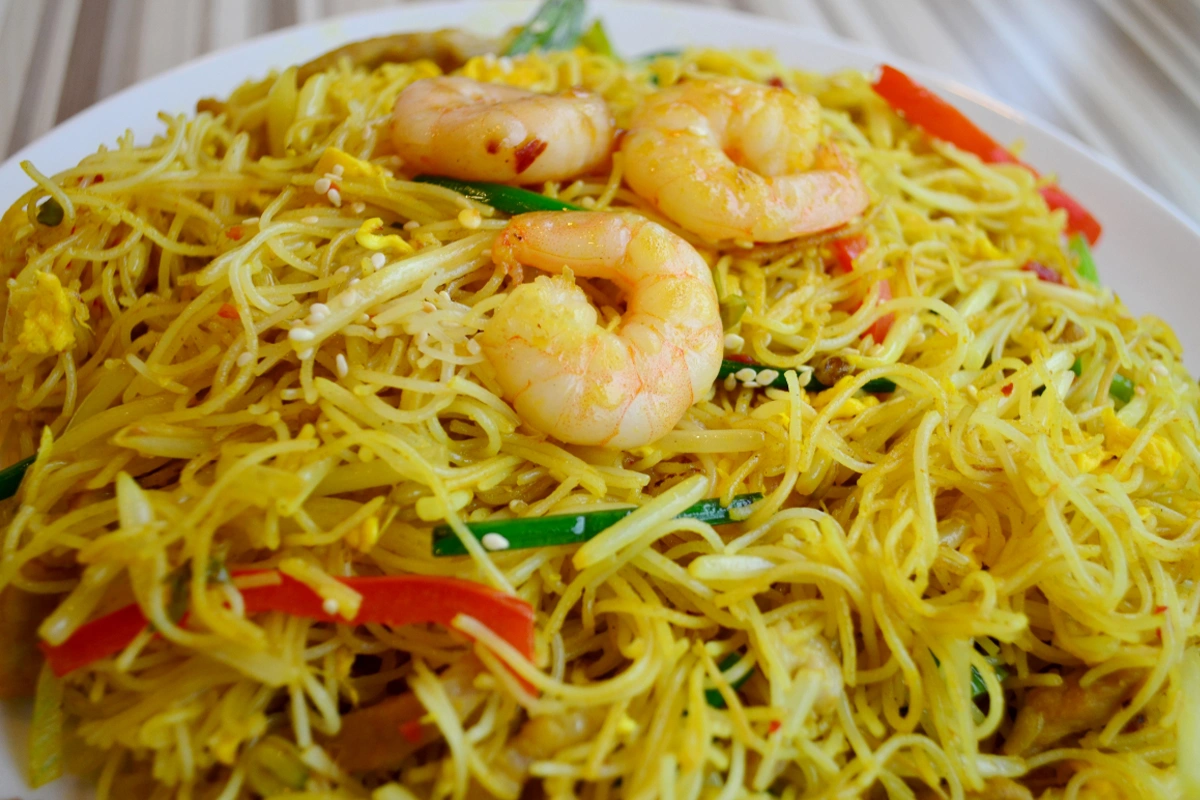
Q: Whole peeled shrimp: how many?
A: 3